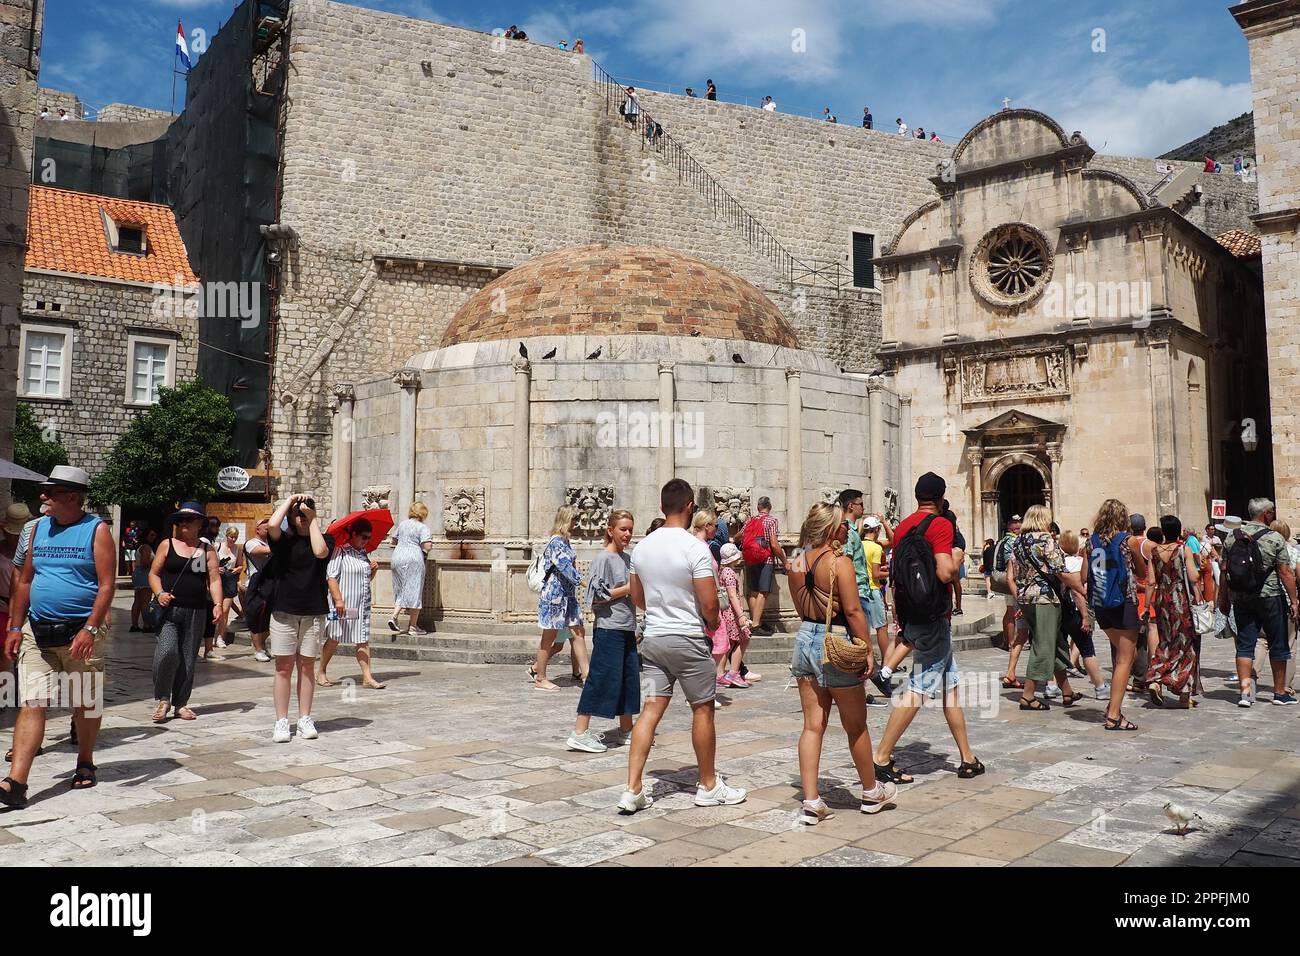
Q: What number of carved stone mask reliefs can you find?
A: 6